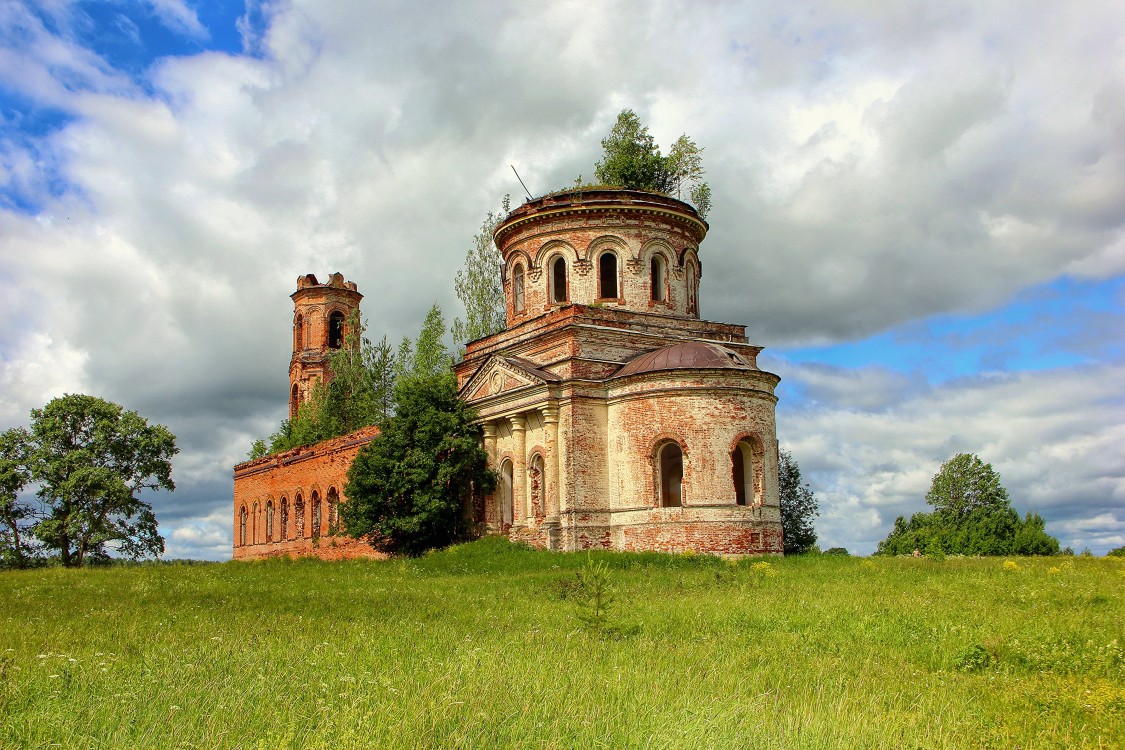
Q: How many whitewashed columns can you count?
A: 3